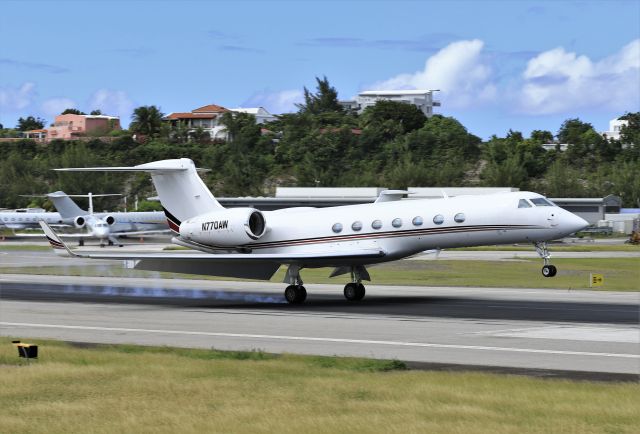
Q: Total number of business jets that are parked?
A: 3